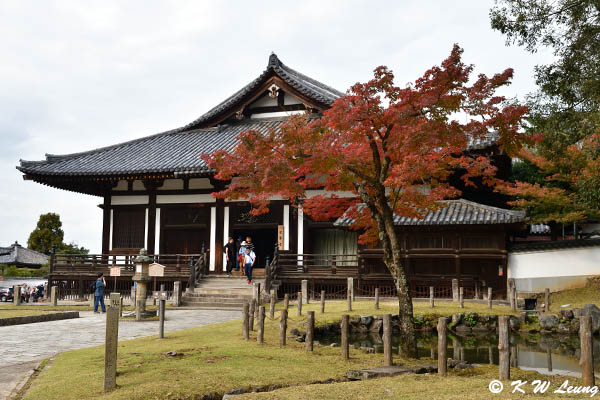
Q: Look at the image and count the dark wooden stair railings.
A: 2